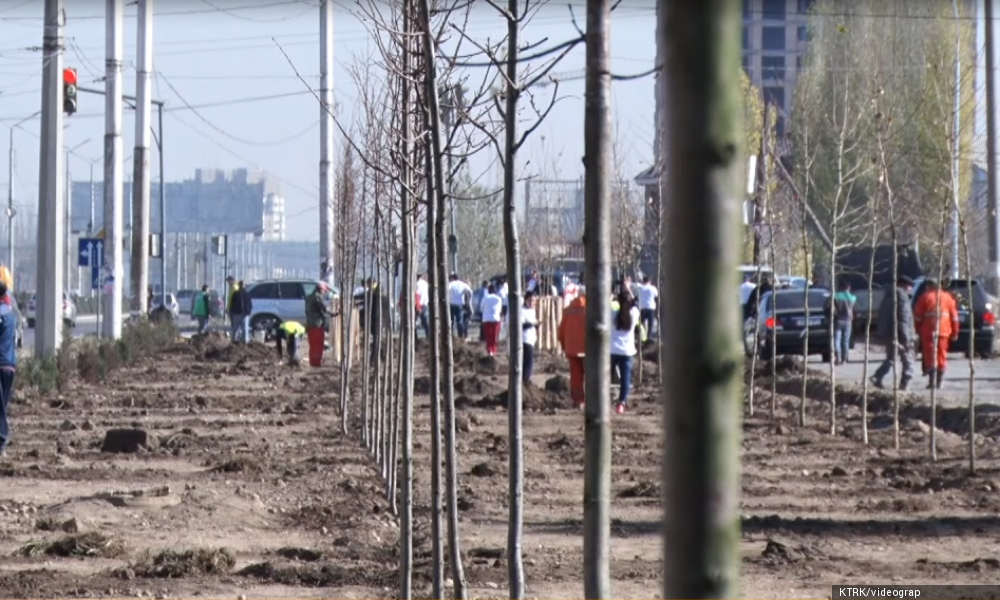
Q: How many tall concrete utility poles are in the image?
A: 4